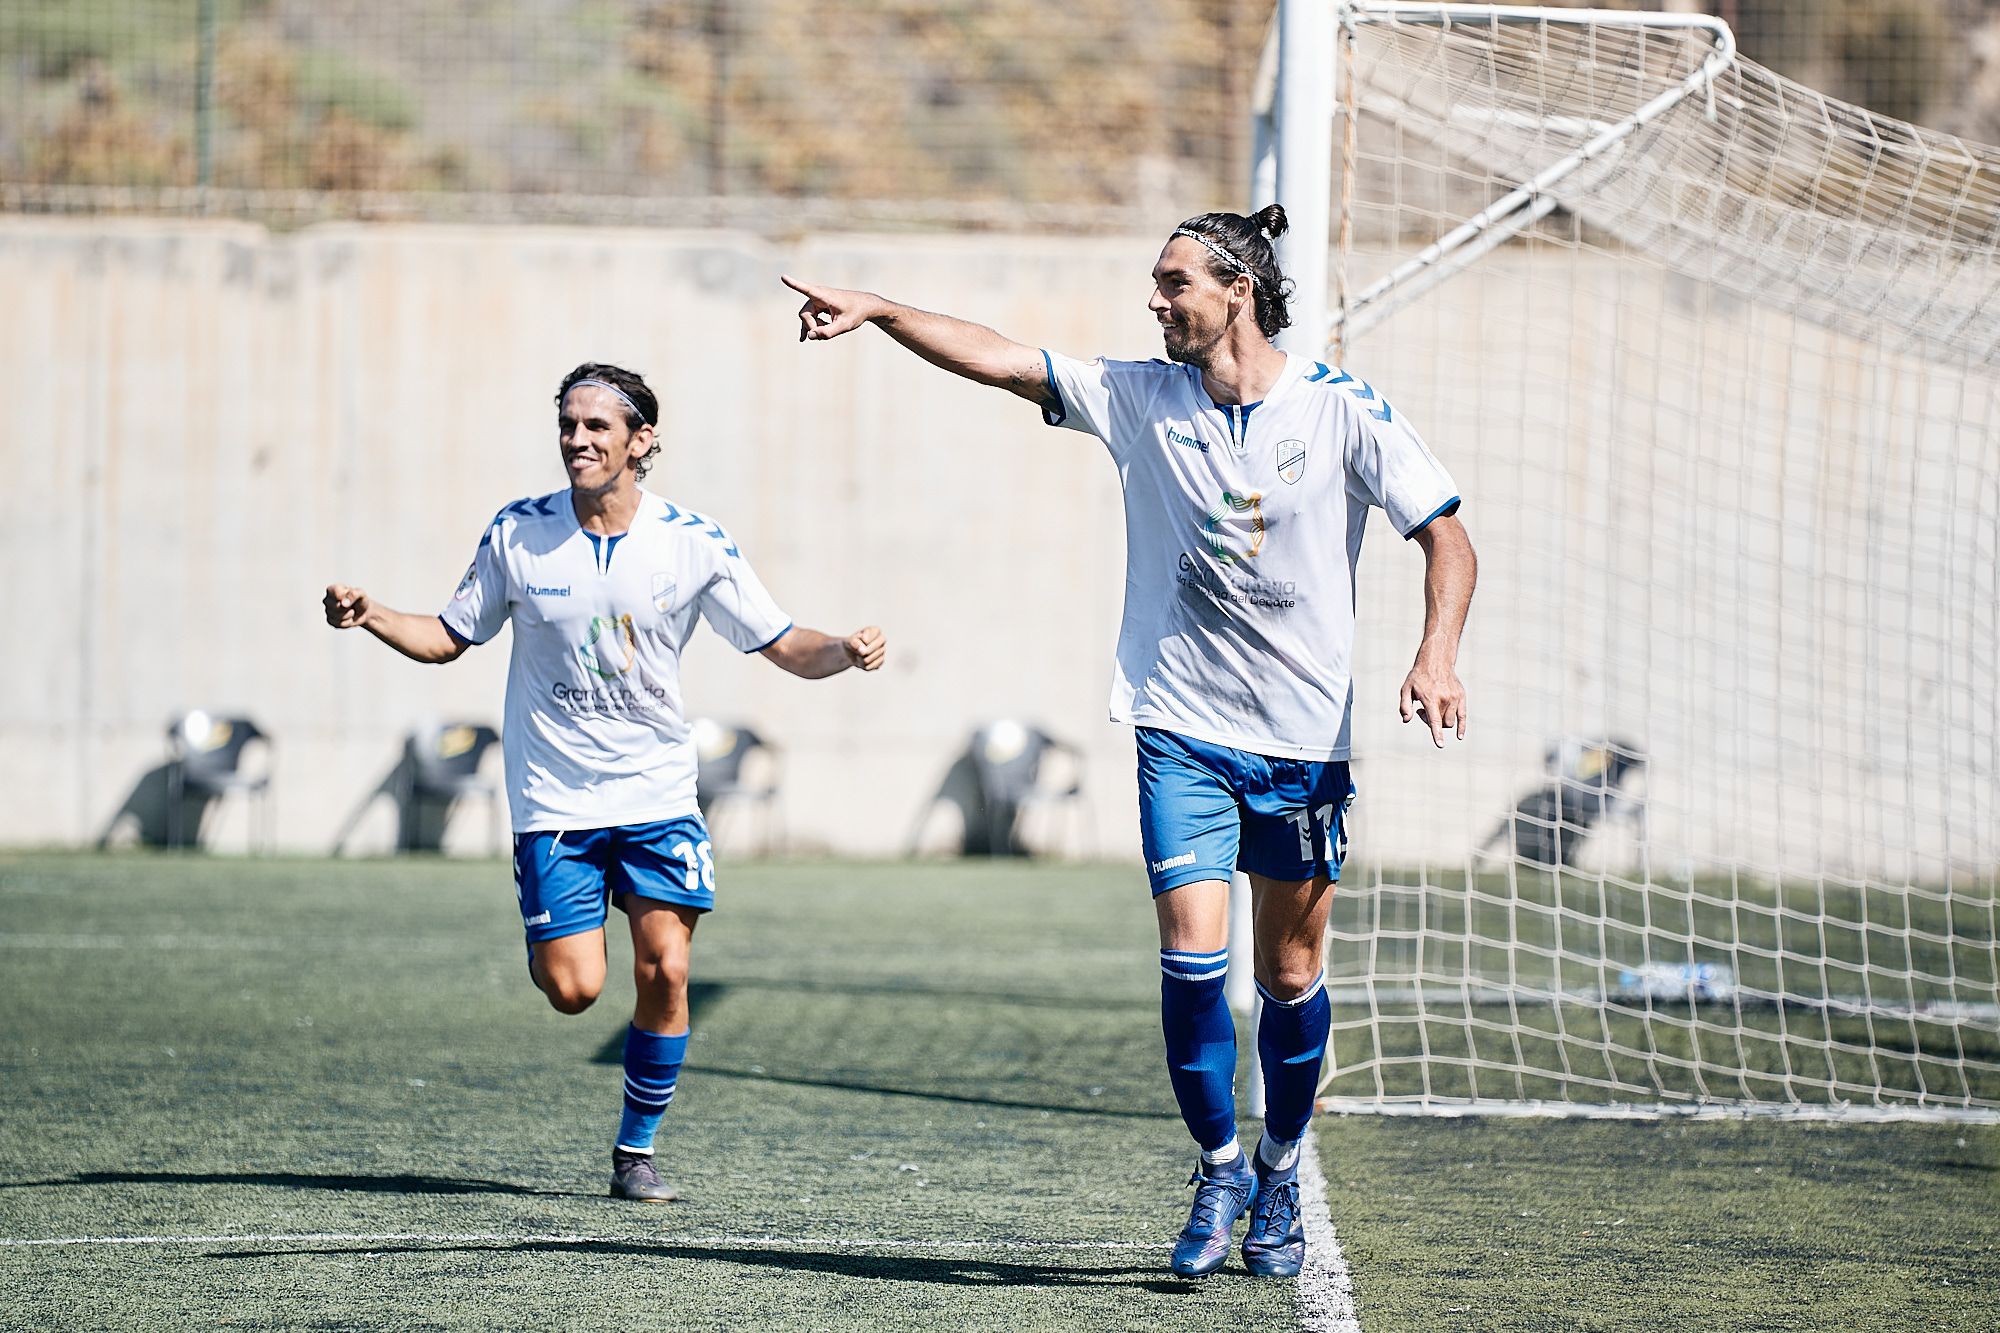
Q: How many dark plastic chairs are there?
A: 5